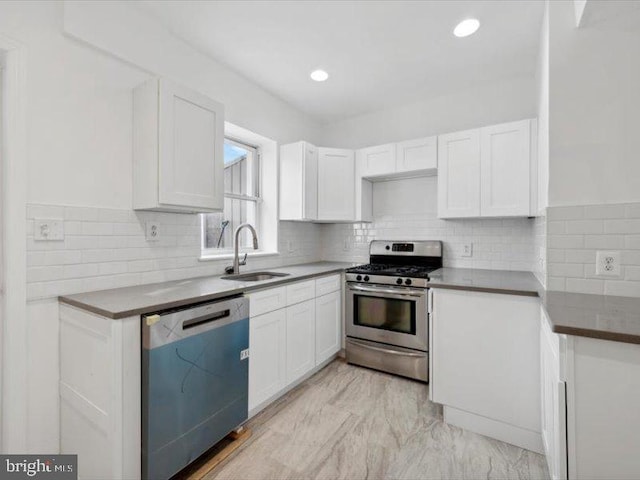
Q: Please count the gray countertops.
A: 2